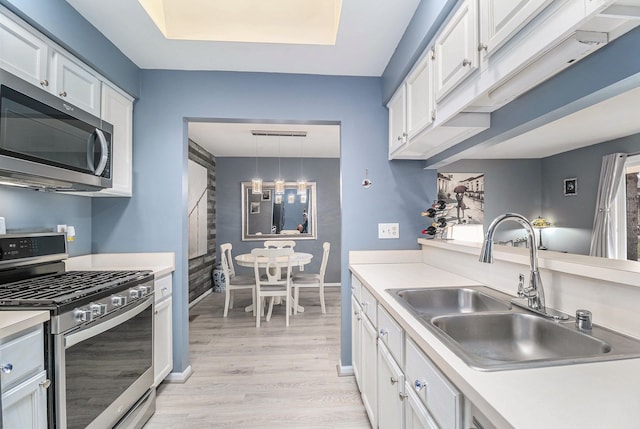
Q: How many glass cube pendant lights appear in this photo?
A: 3